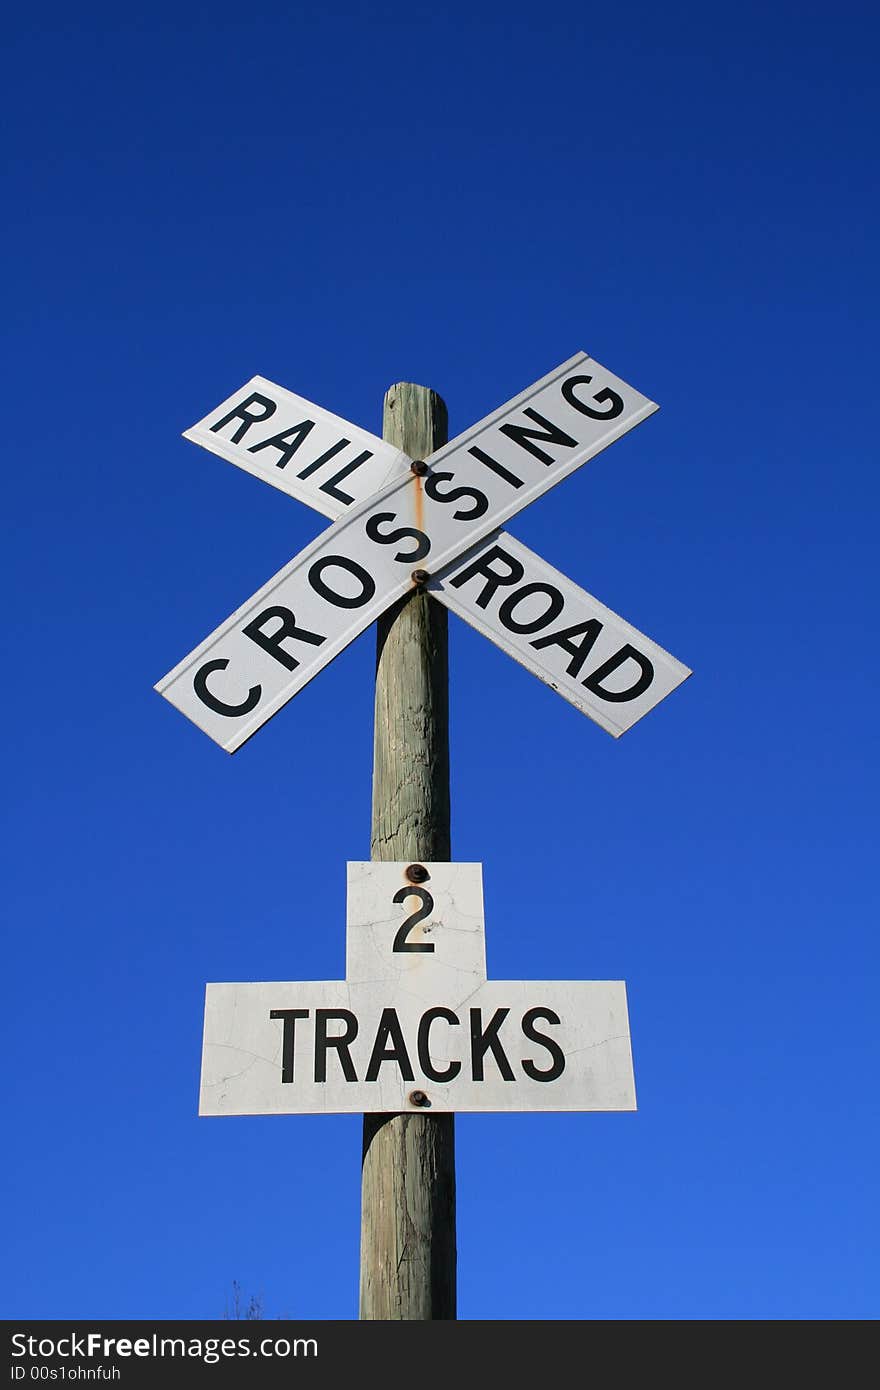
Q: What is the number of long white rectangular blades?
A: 2